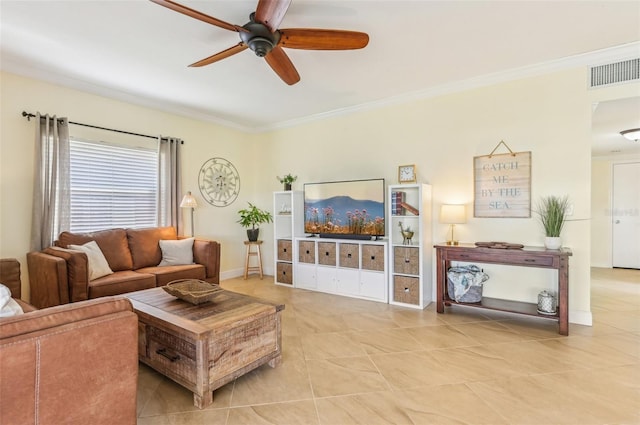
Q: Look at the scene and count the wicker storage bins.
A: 8